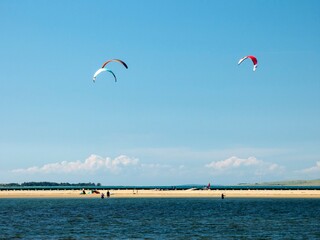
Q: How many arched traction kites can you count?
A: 3